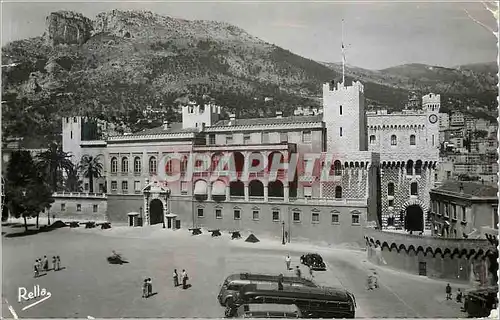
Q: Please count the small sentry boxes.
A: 2